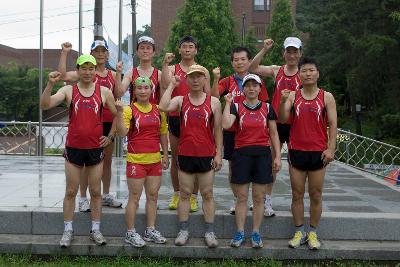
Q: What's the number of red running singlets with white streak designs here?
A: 9